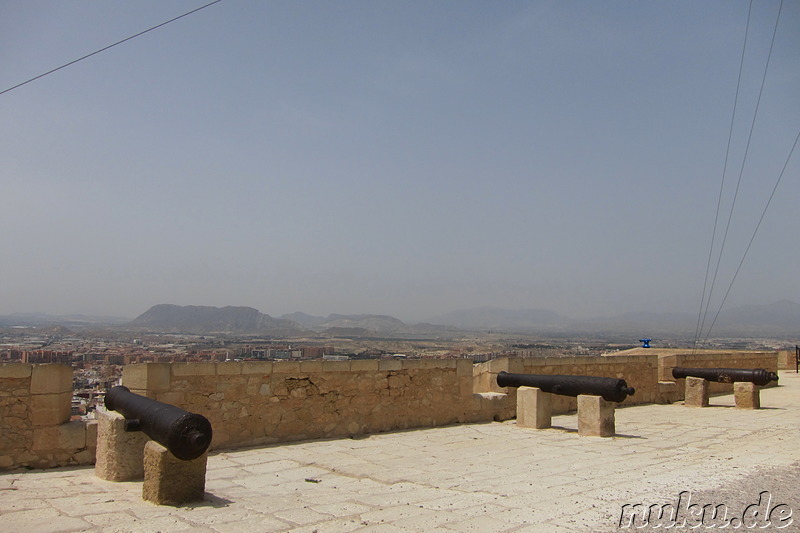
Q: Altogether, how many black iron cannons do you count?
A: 3